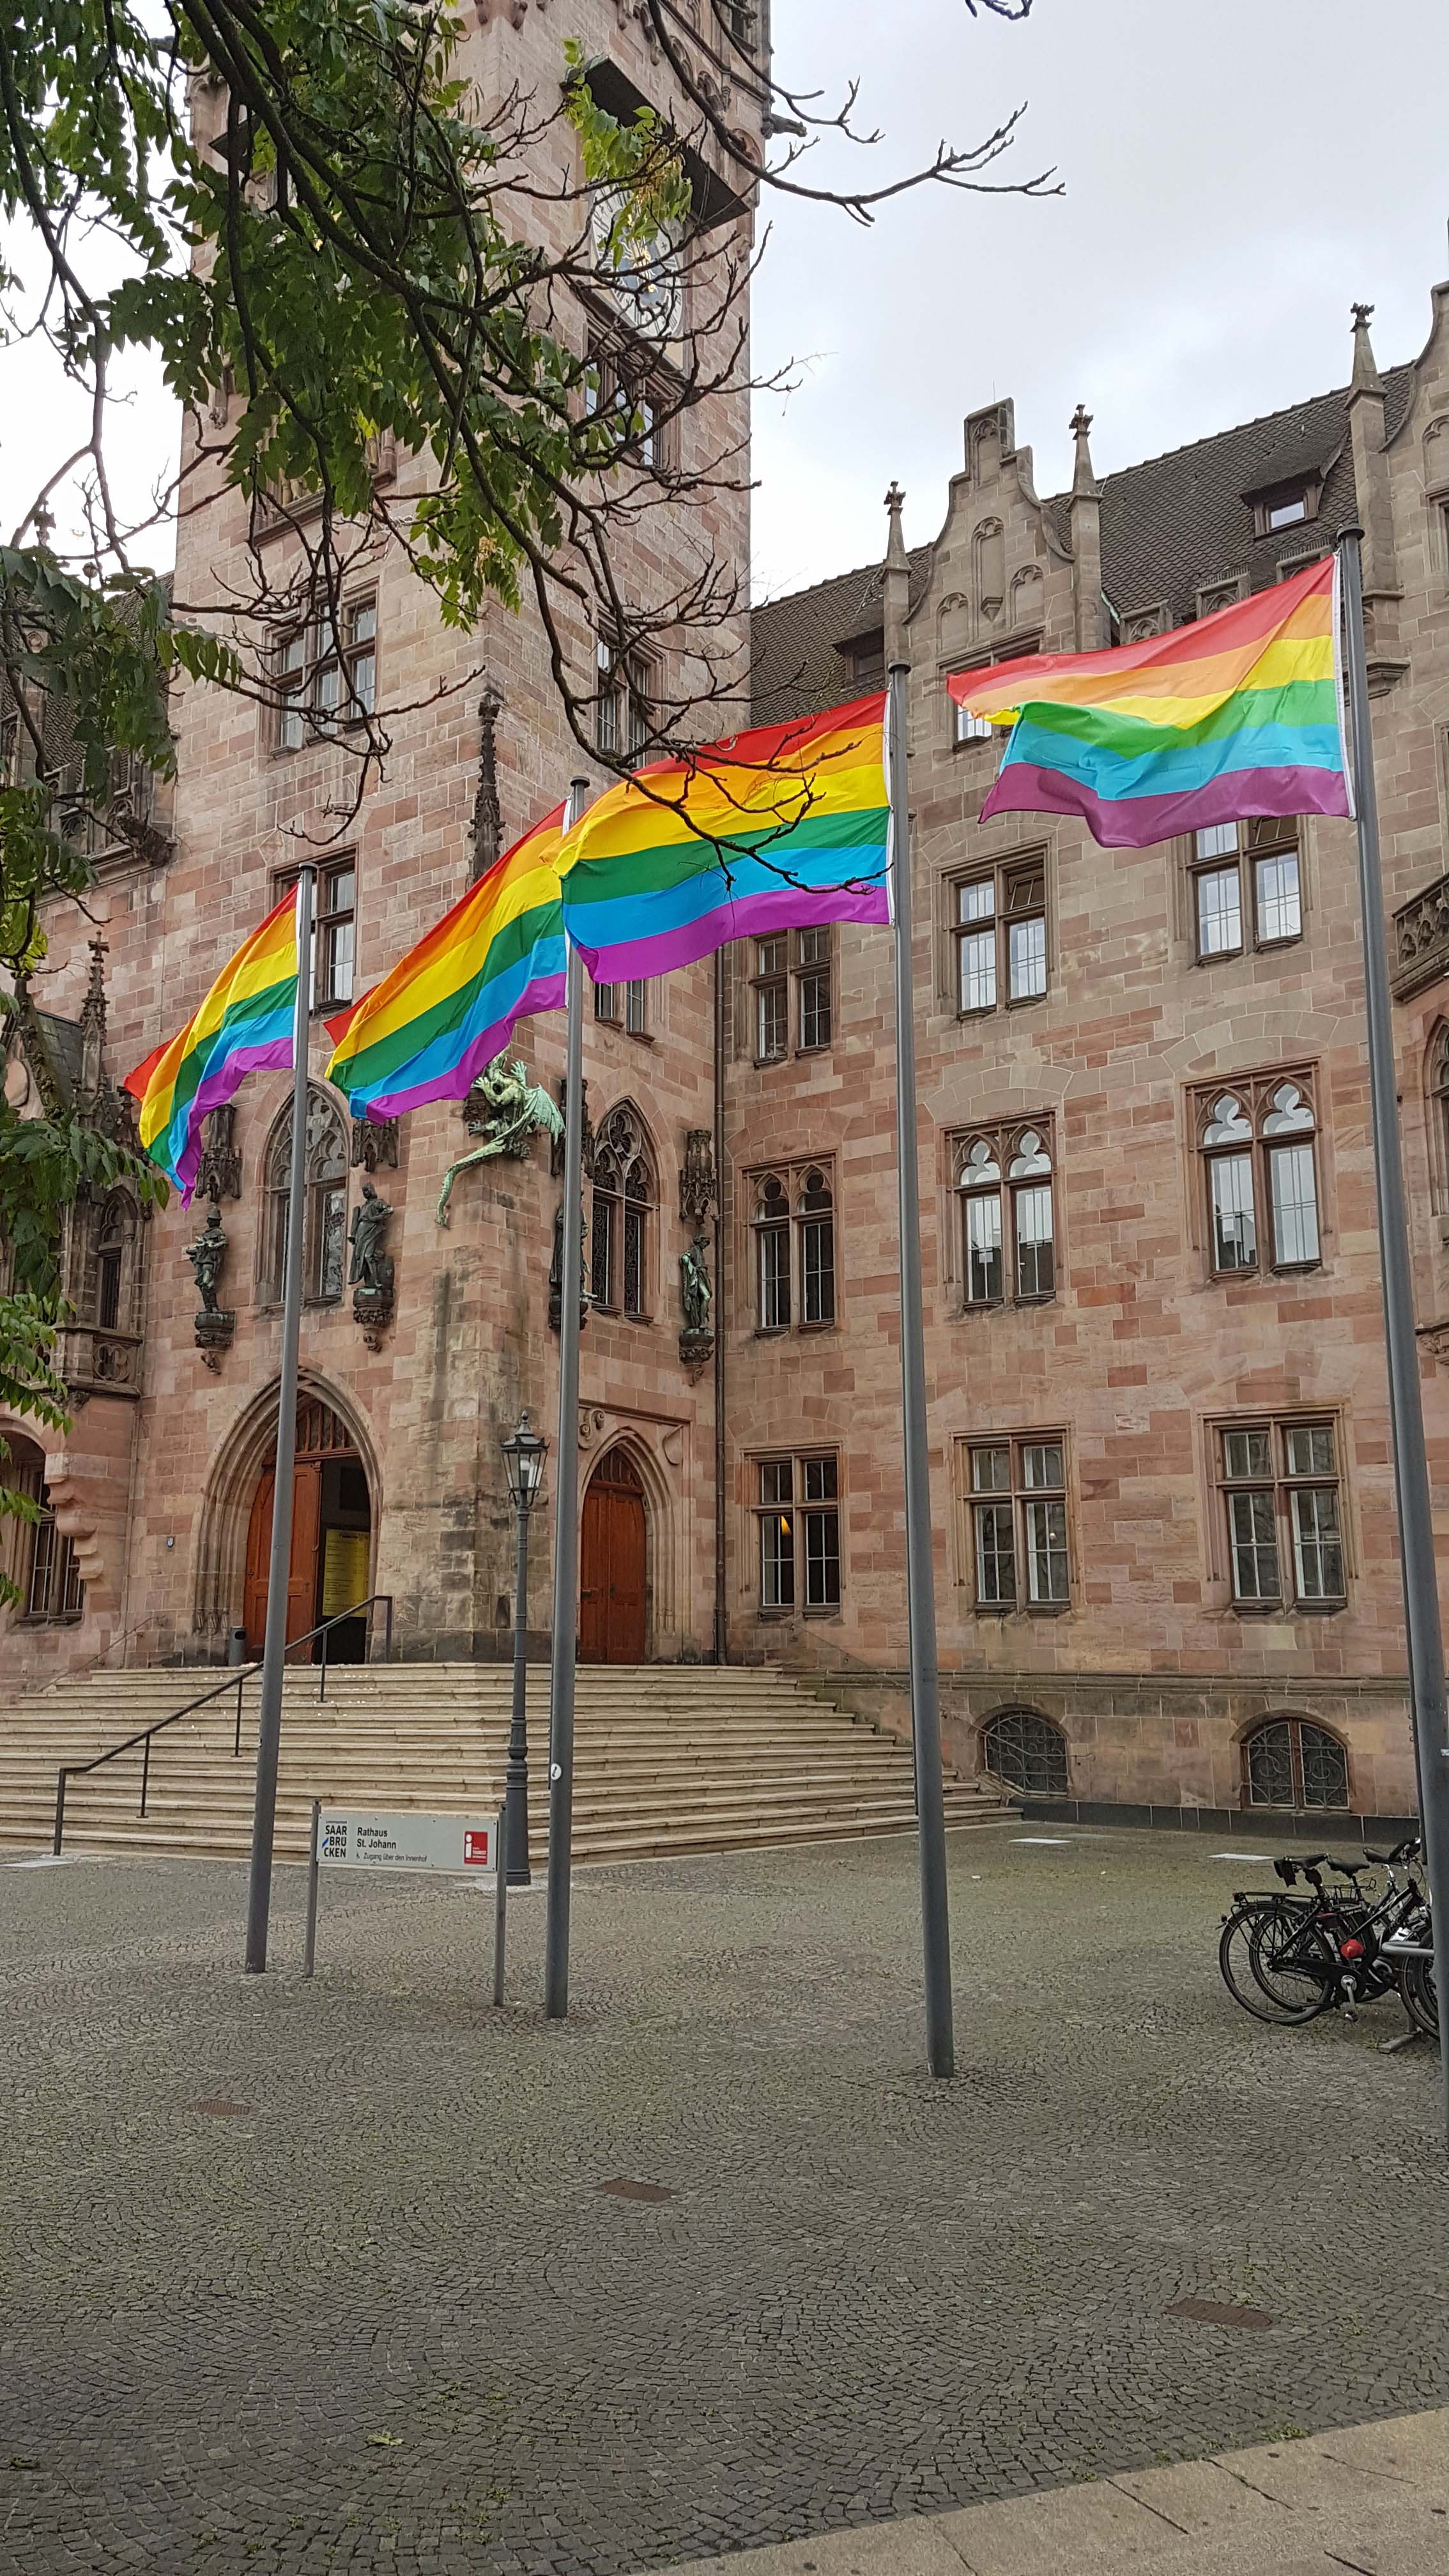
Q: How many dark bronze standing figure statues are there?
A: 4